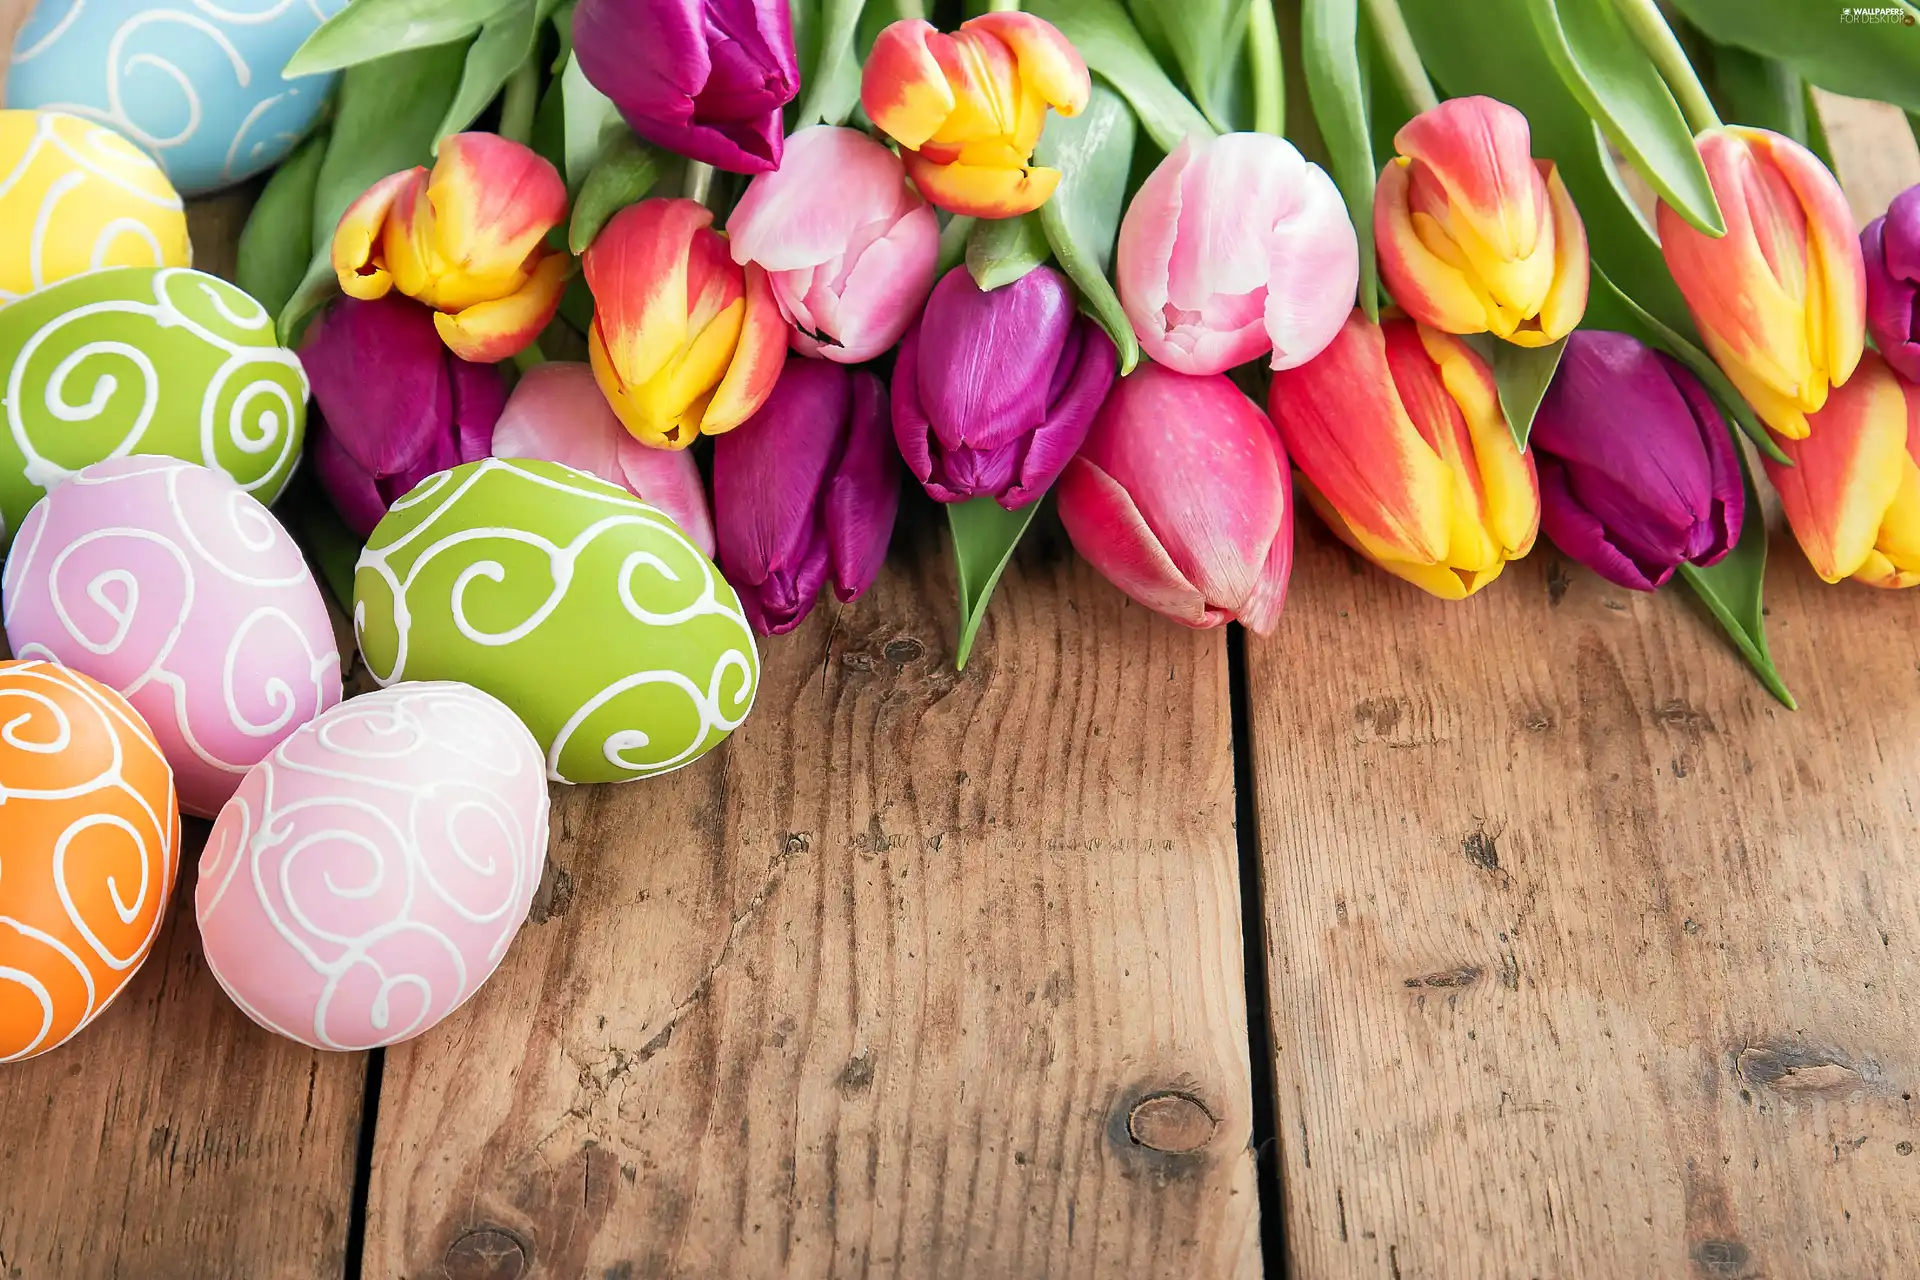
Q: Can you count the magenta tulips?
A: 6